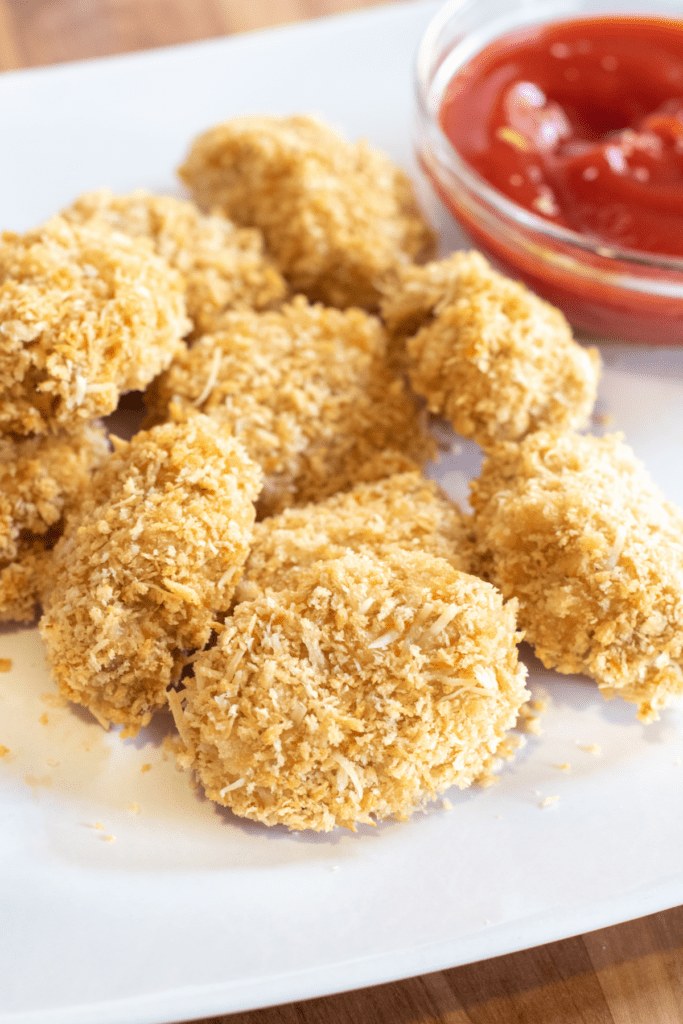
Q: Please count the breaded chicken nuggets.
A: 10